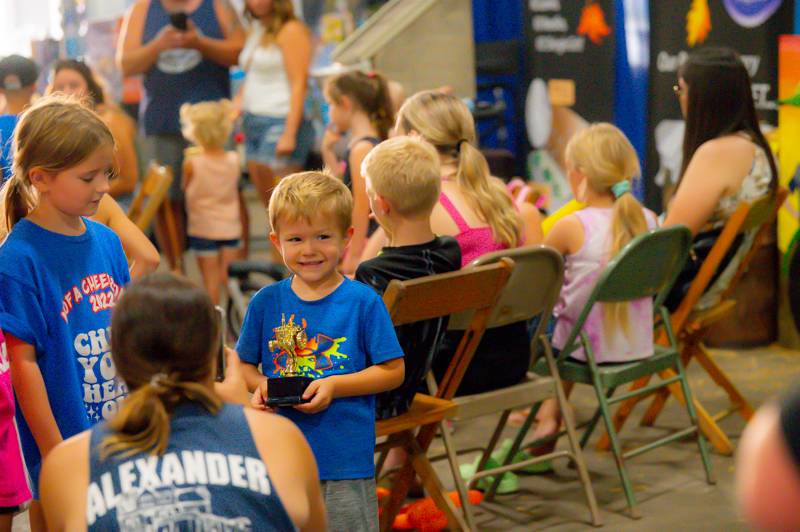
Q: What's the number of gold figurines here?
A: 1